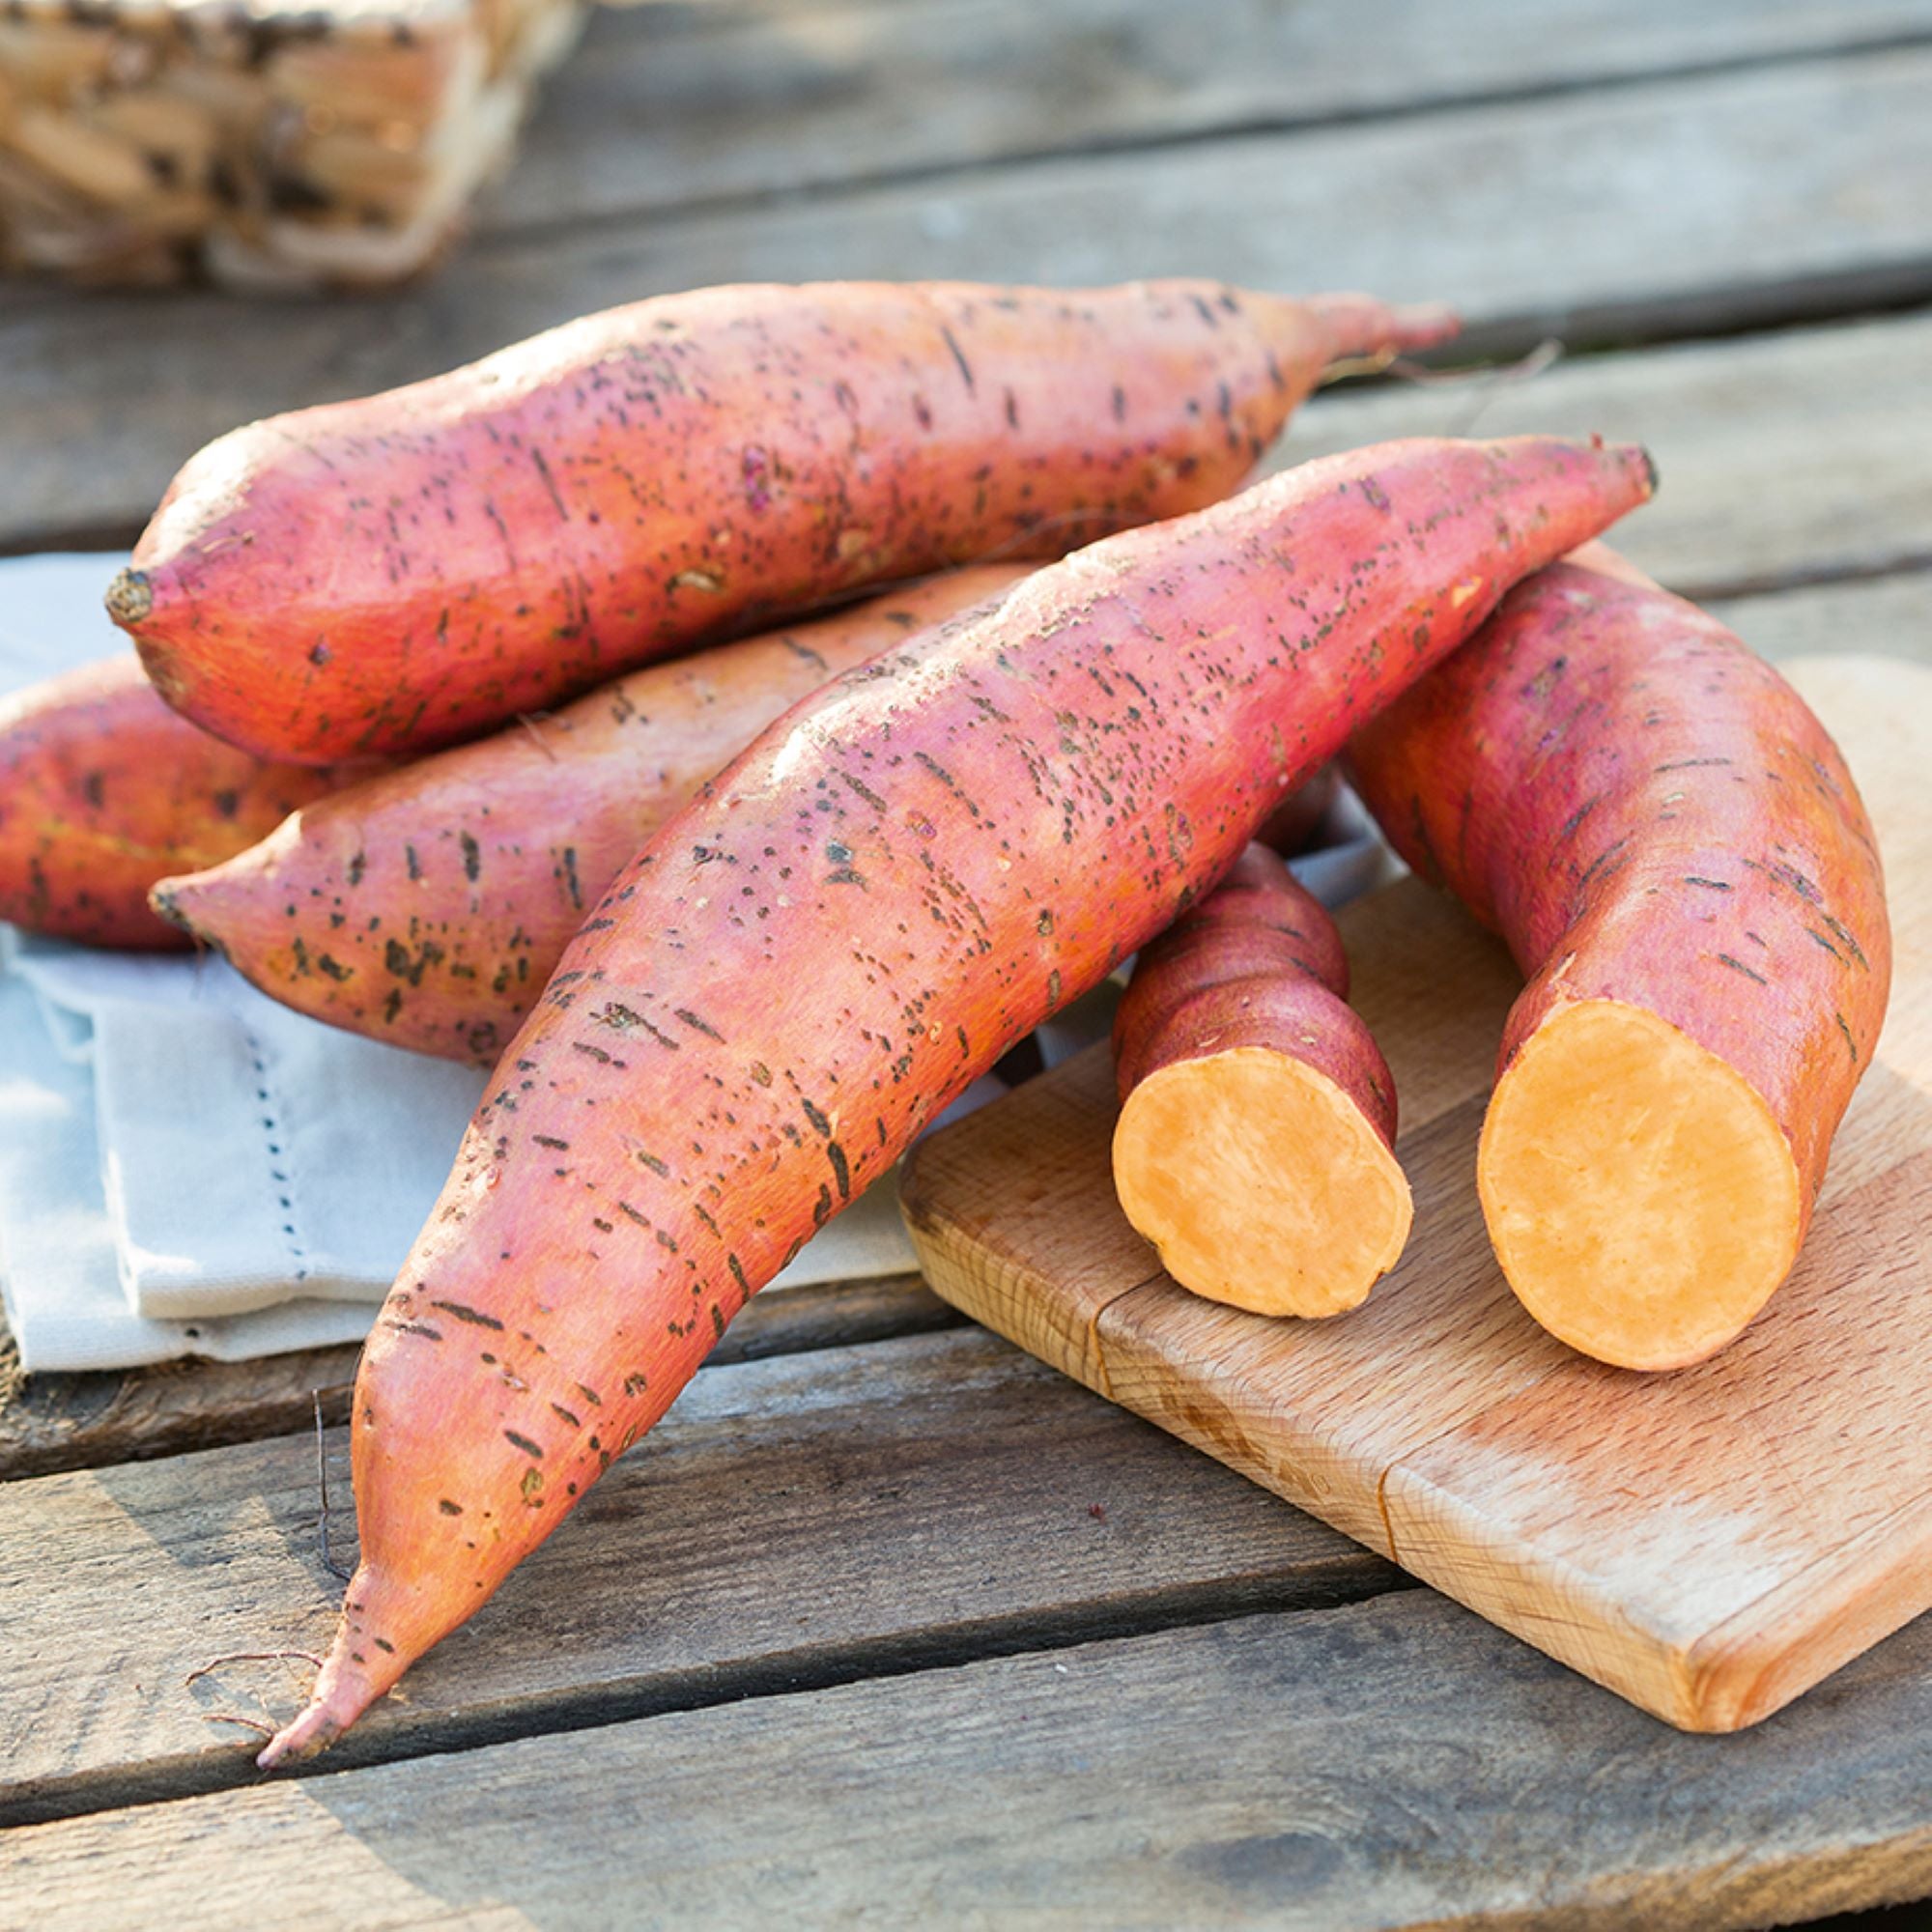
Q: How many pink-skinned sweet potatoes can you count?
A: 6